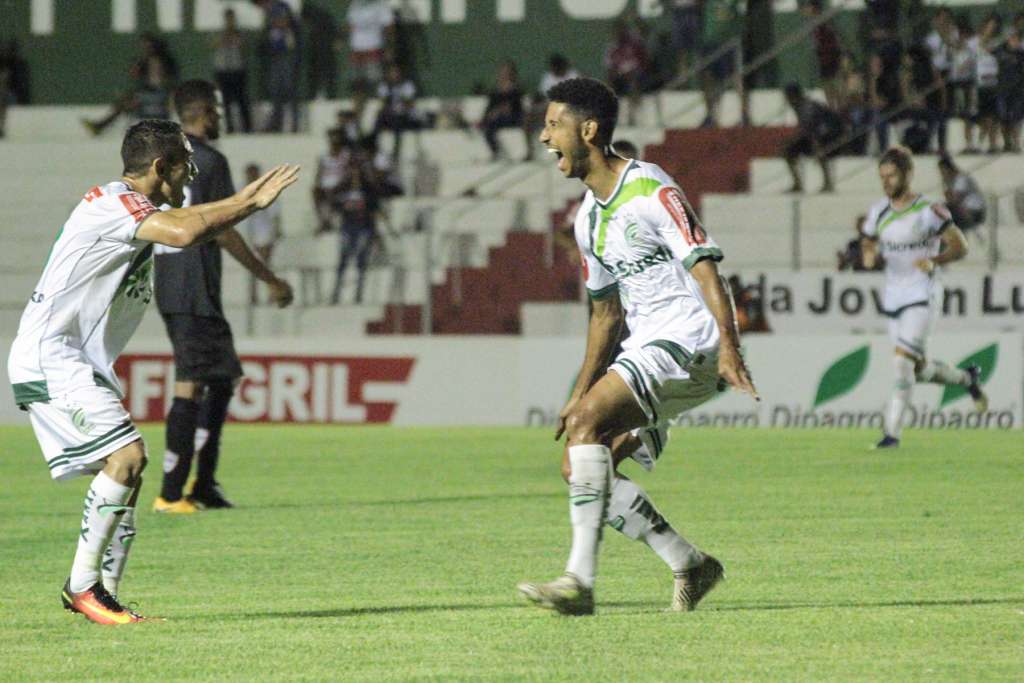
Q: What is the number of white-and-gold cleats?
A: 2